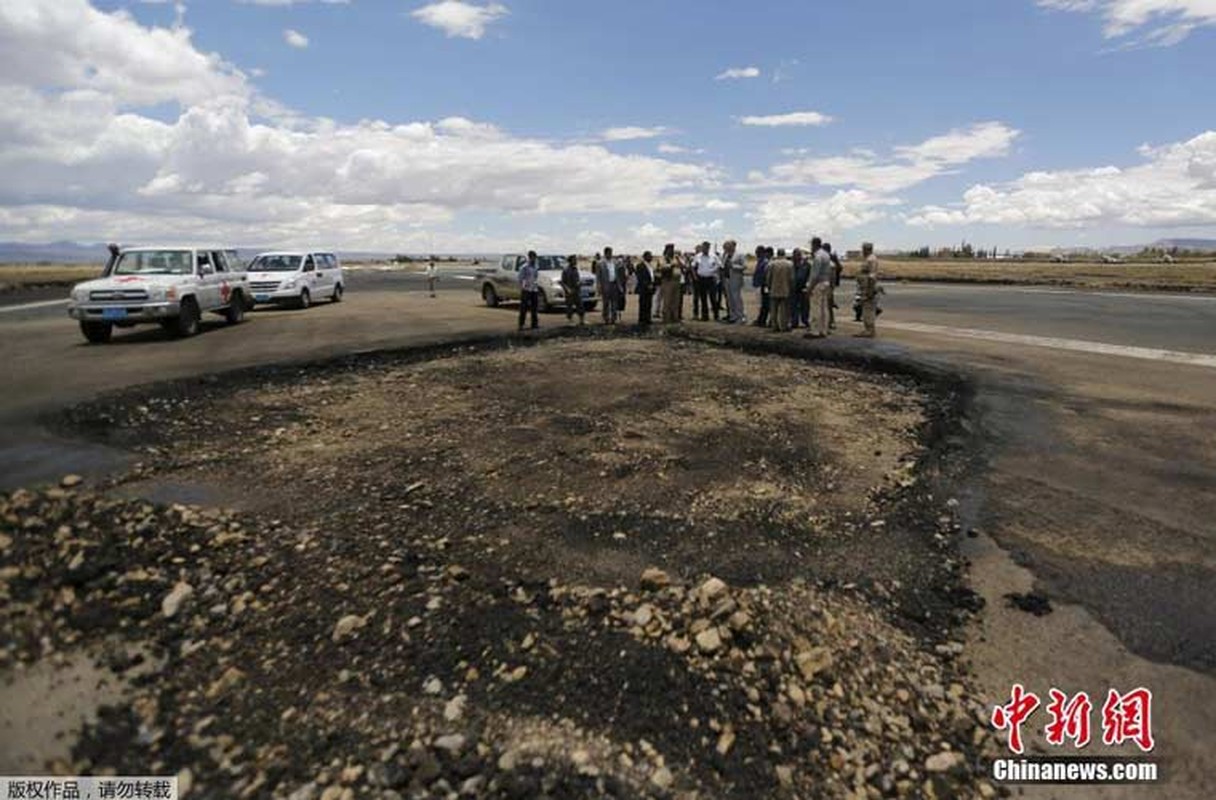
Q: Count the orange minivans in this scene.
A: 0